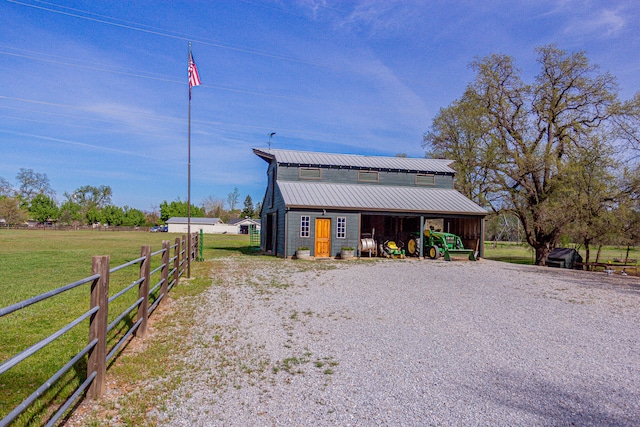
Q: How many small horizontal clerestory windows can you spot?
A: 3